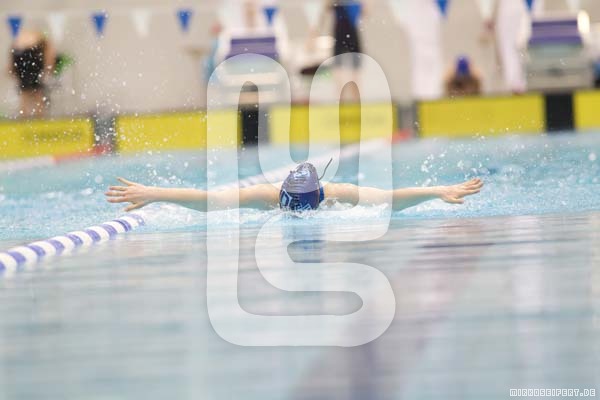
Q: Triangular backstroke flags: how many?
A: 12